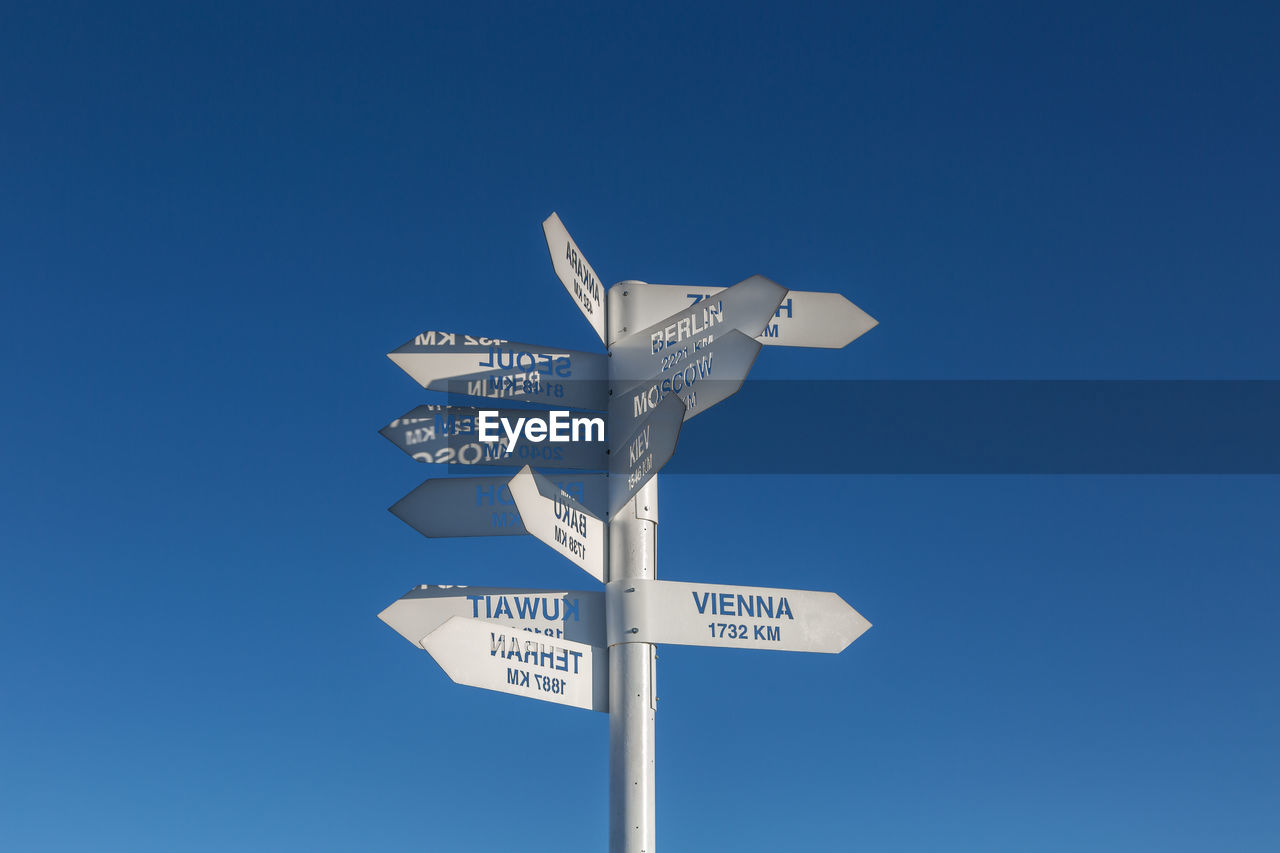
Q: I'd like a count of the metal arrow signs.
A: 12